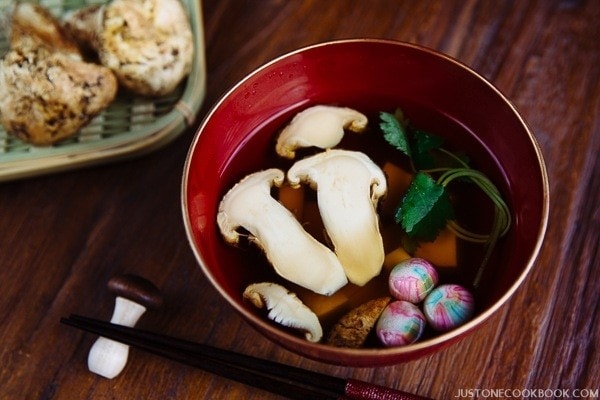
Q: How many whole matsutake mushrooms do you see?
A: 2